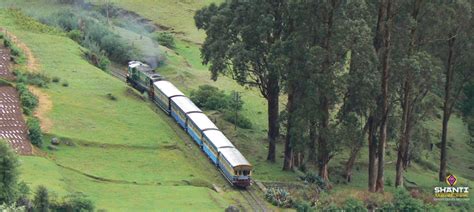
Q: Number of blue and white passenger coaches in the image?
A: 5